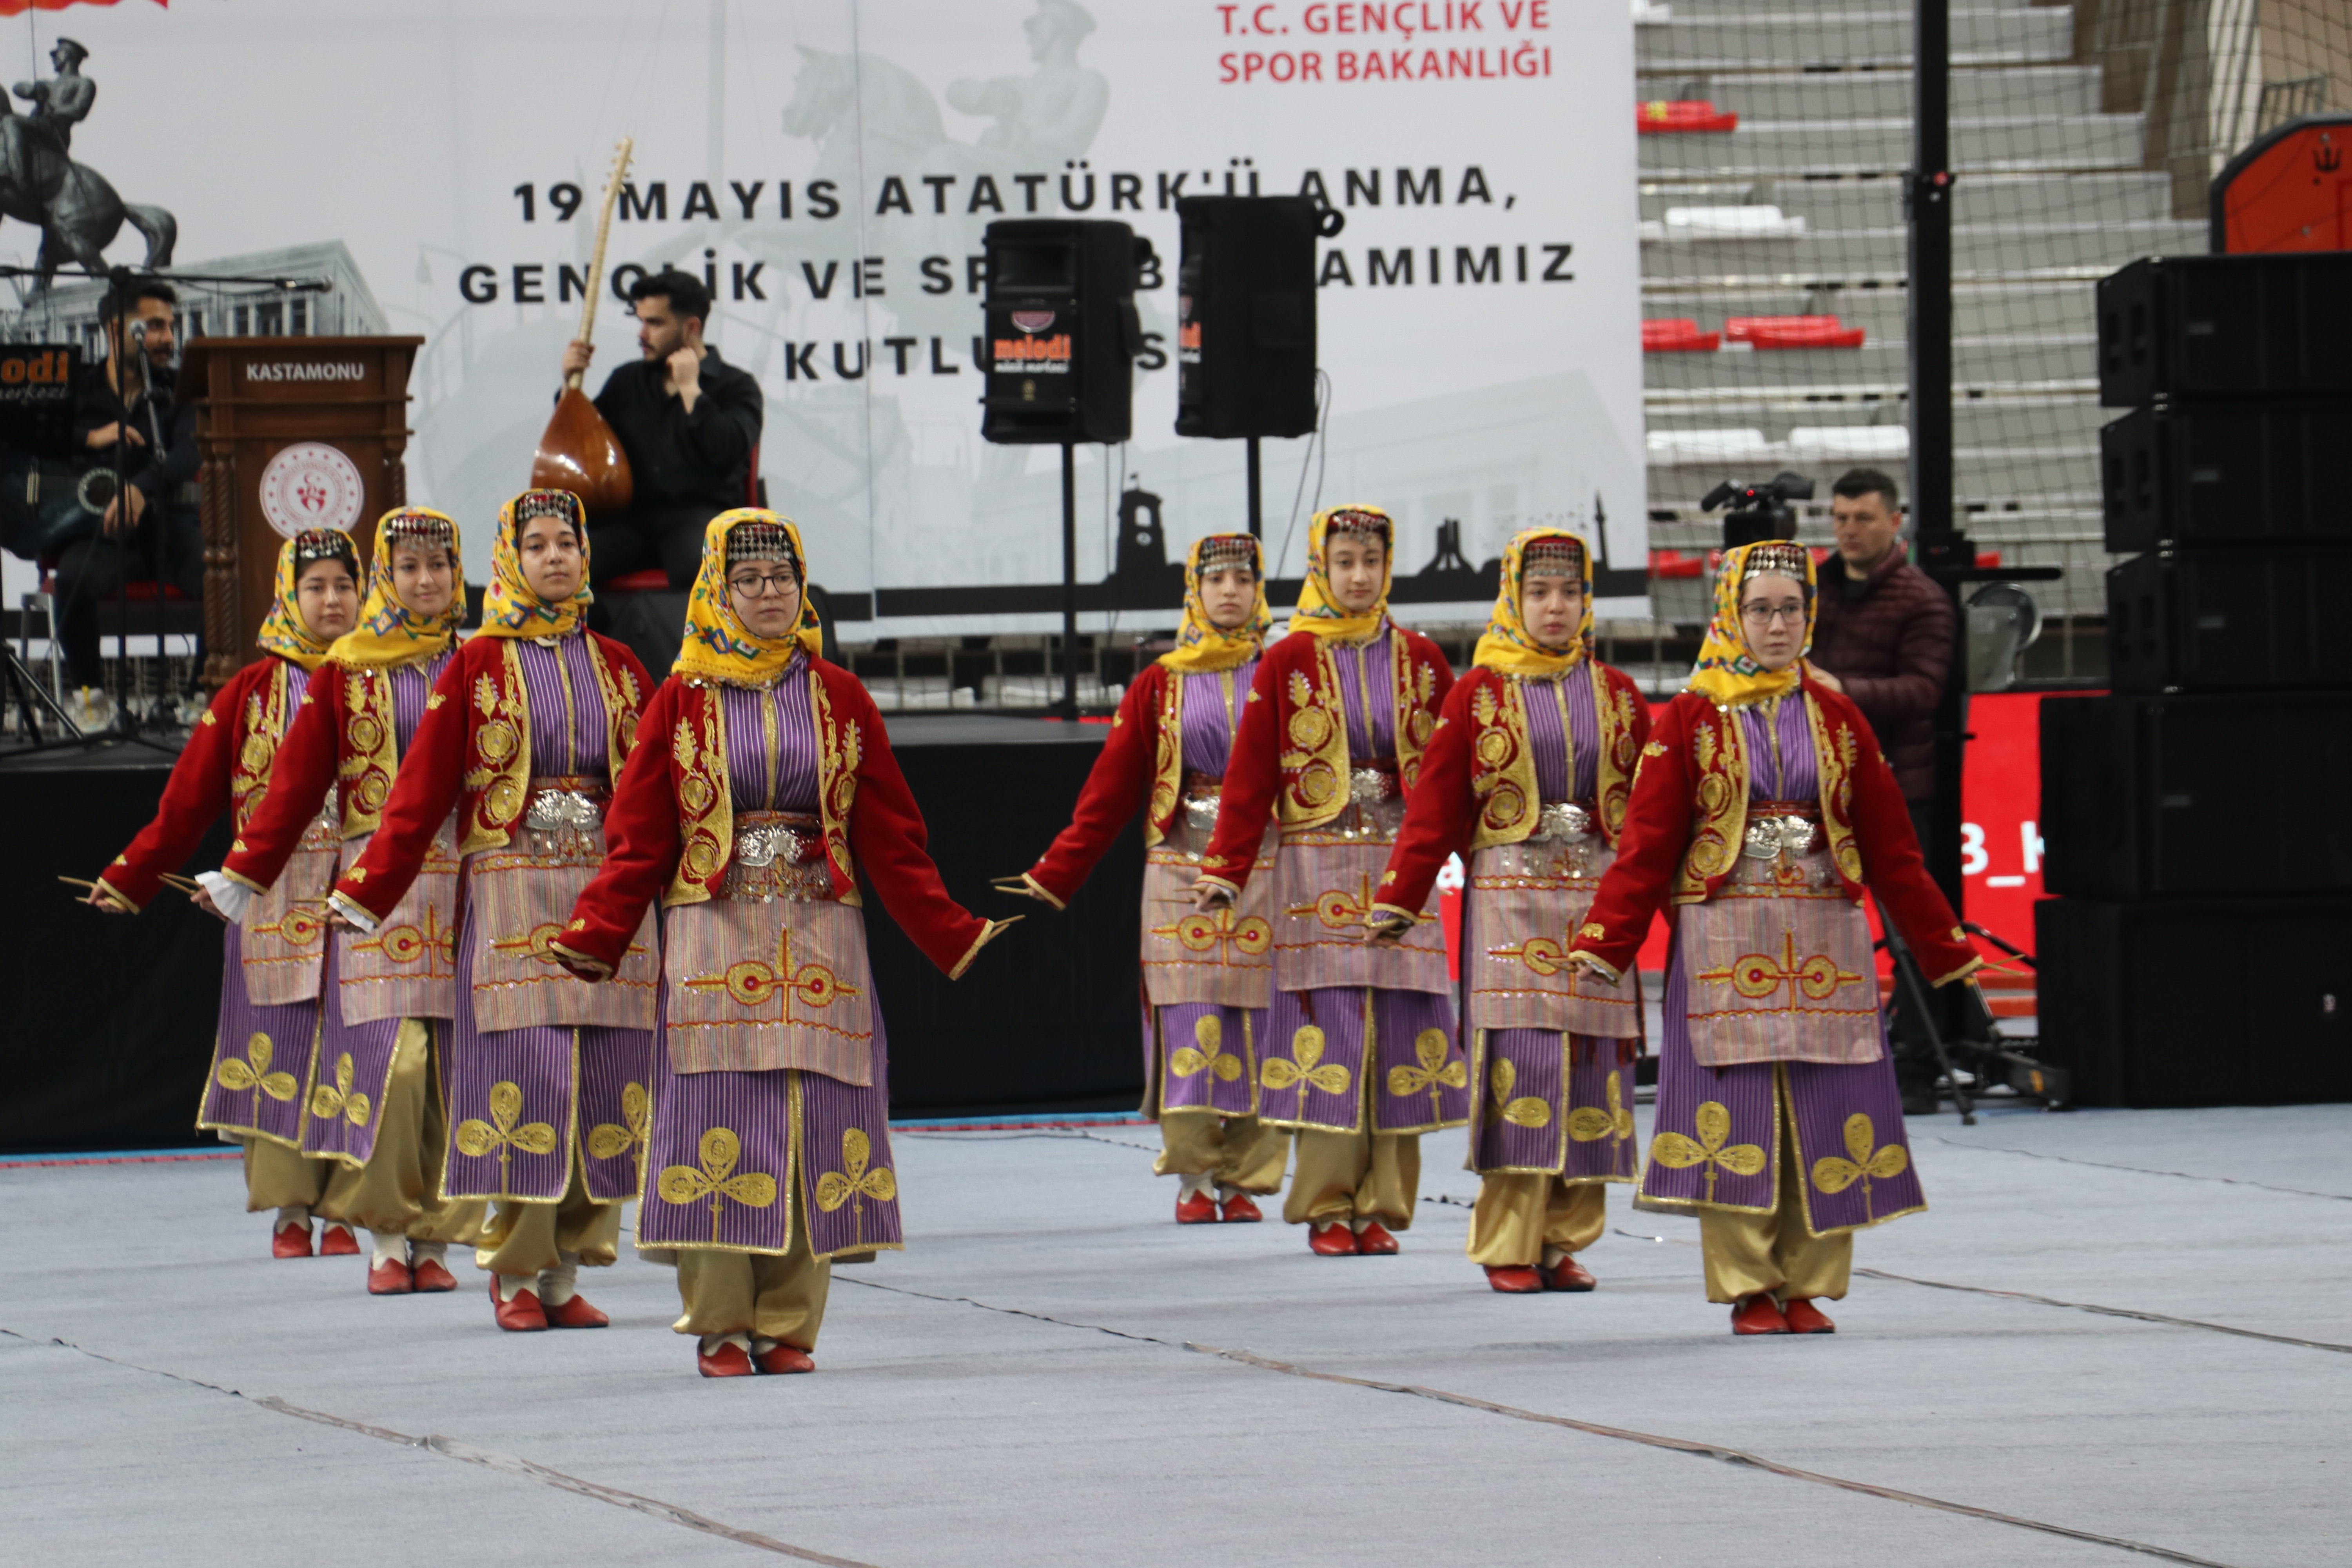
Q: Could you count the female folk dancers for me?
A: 8